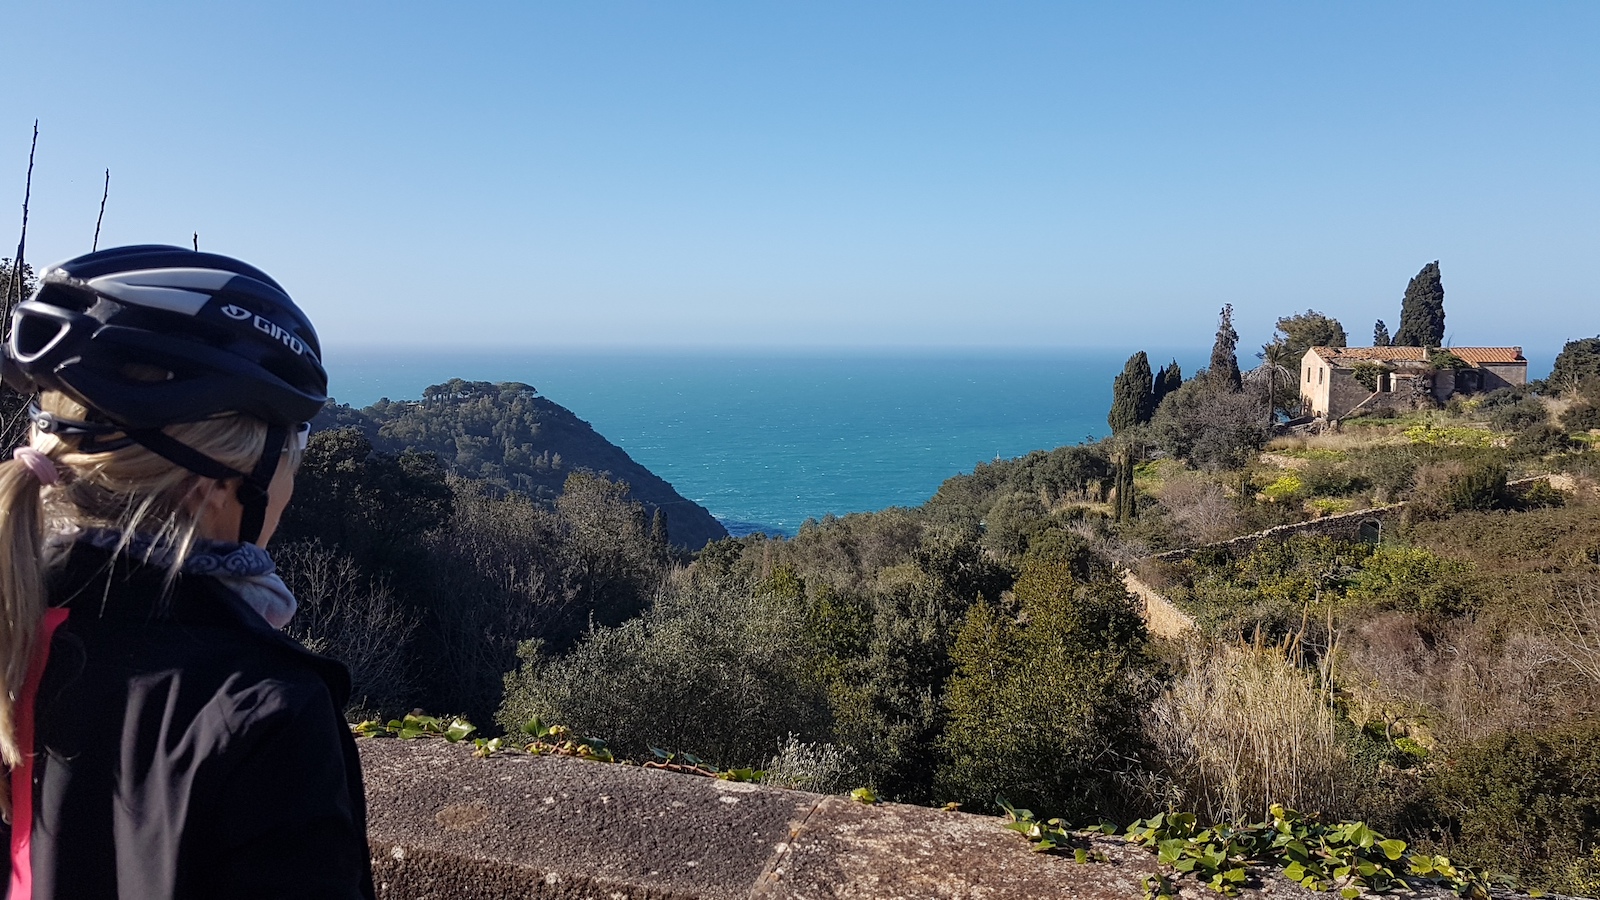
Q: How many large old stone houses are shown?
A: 1